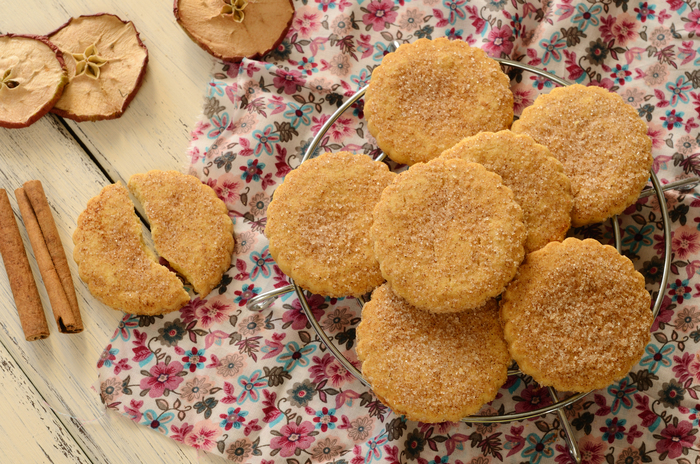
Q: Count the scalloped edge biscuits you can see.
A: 8